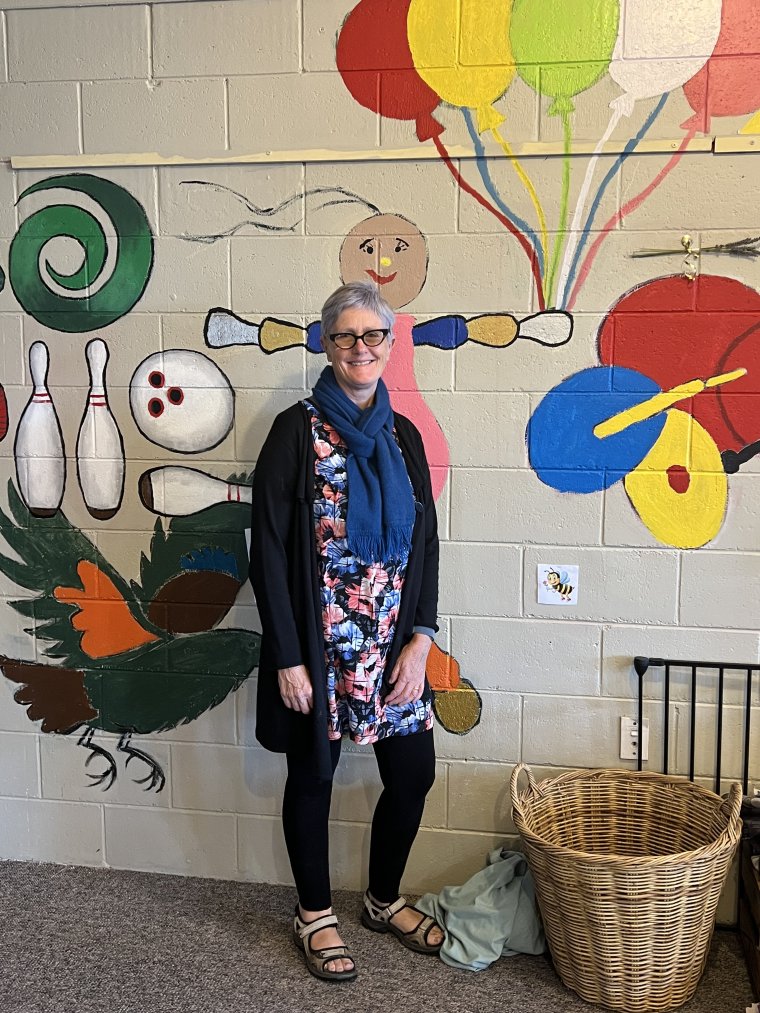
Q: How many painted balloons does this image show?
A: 5